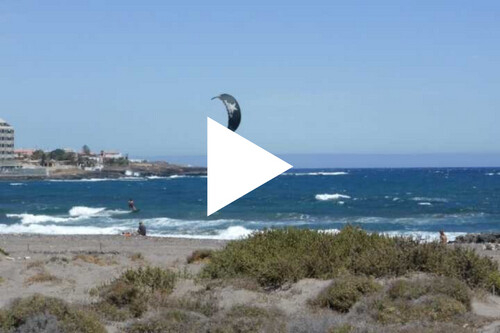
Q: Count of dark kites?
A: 1